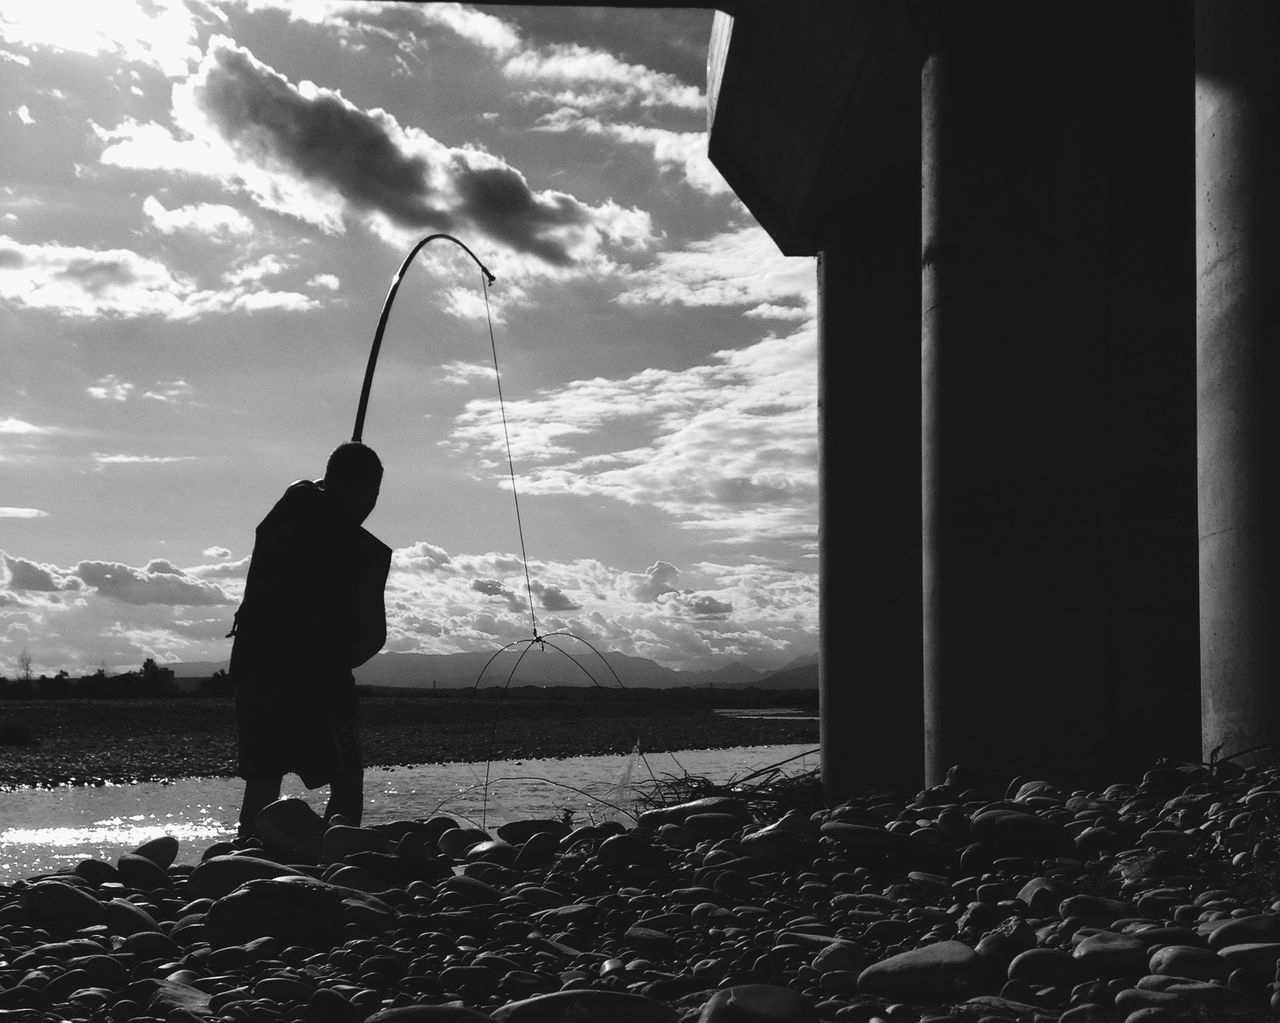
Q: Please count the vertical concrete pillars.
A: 3